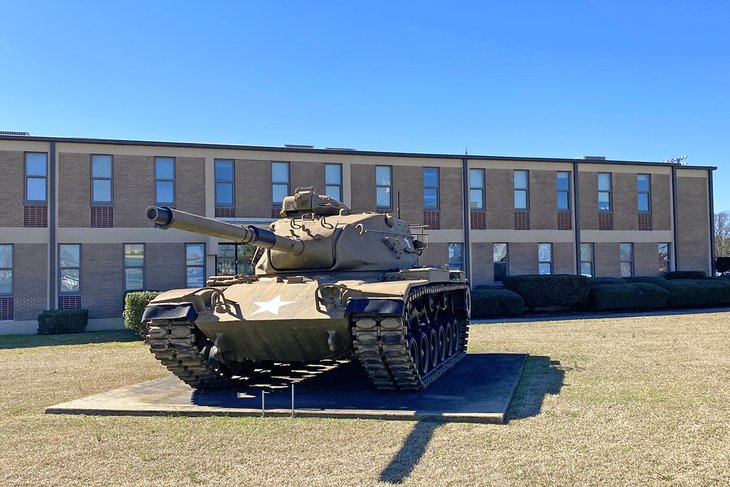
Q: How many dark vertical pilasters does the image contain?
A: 5